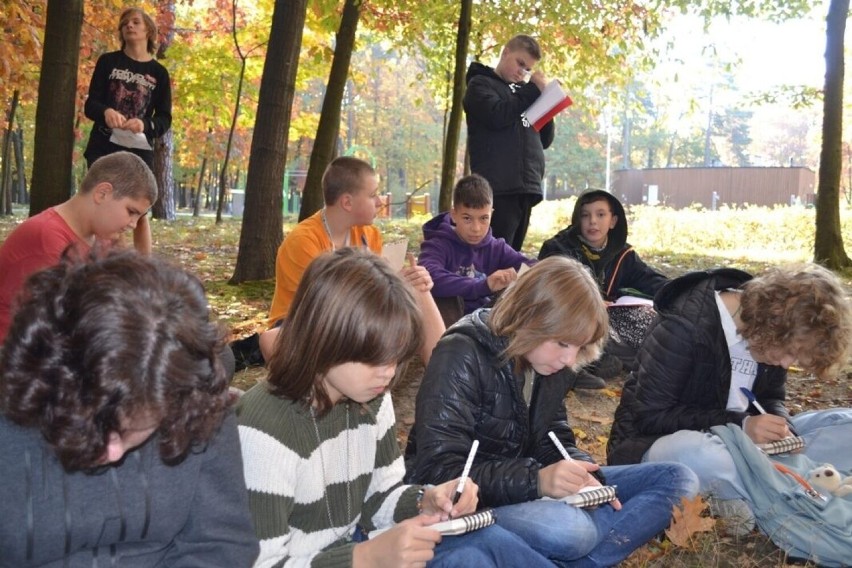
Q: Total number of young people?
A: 10